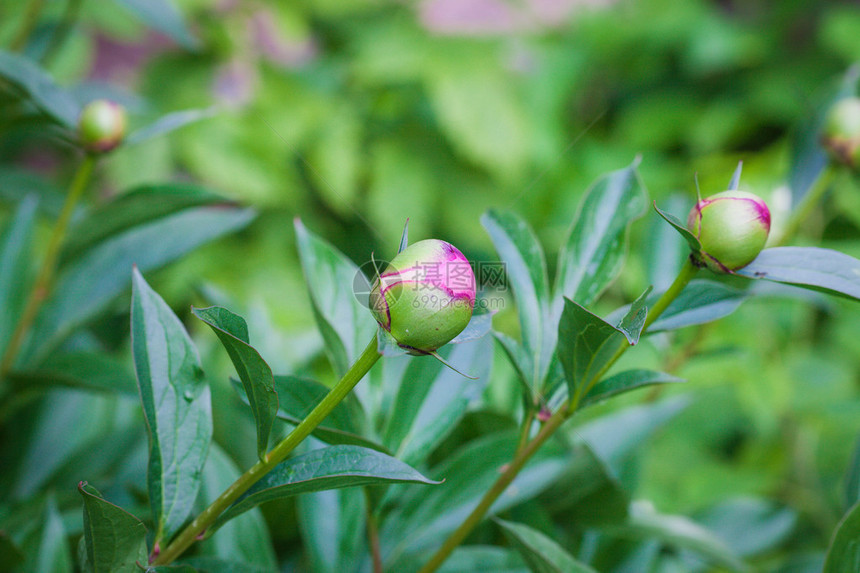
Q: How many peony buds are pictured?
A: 4